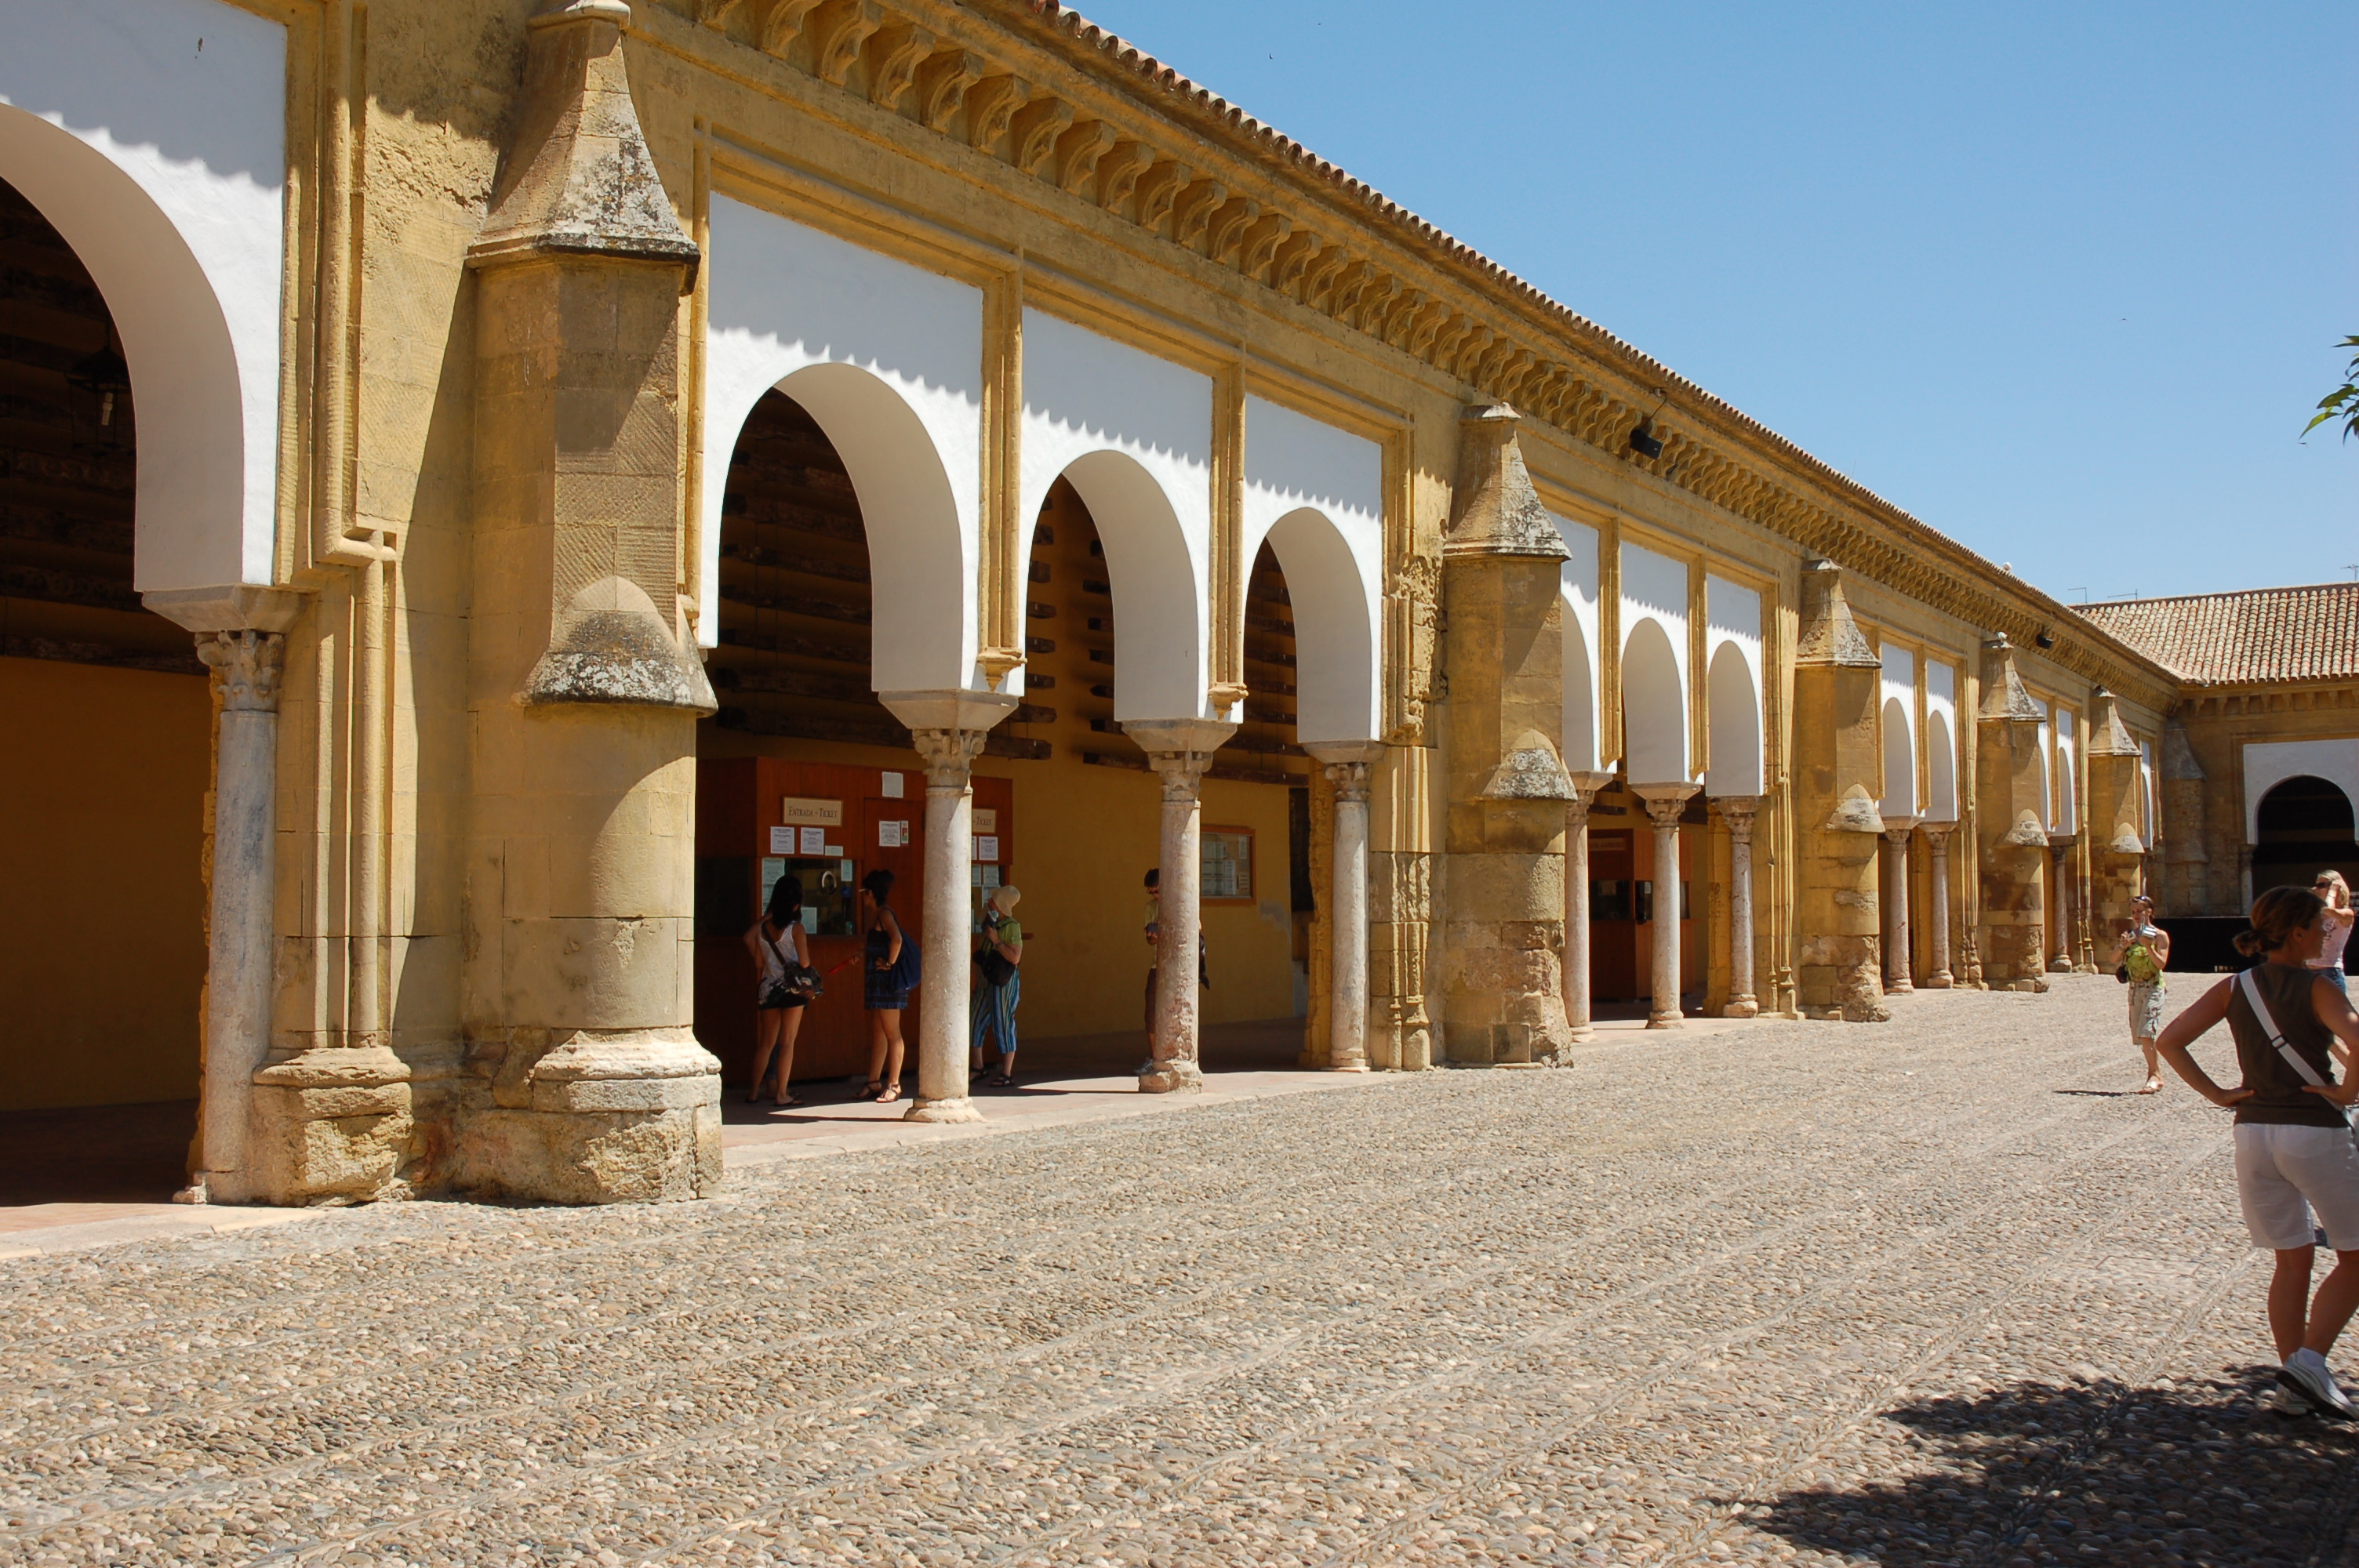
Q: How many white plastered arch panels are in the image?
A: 13